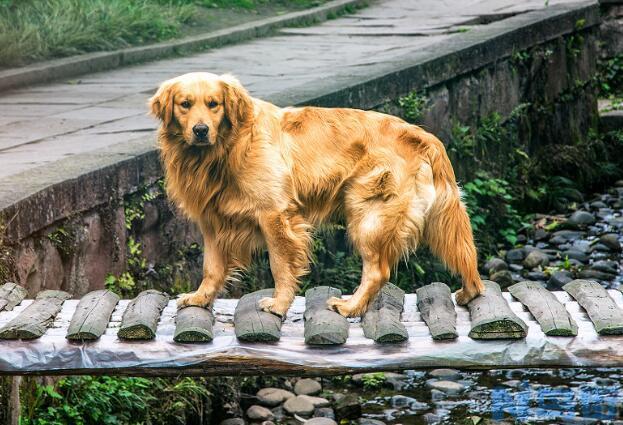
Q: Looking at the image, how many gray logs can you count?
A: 12